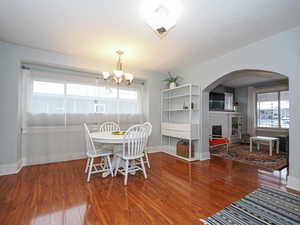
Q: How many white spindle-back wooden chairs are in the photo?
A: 4